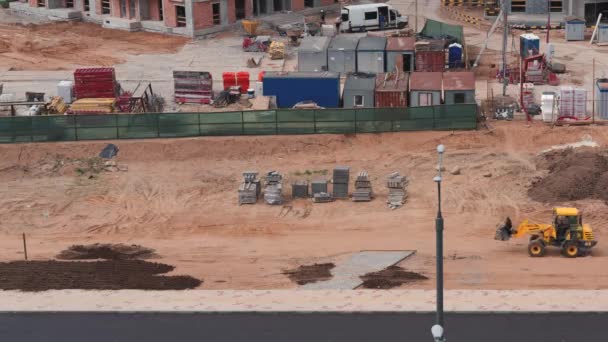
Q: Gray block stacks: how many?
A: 7